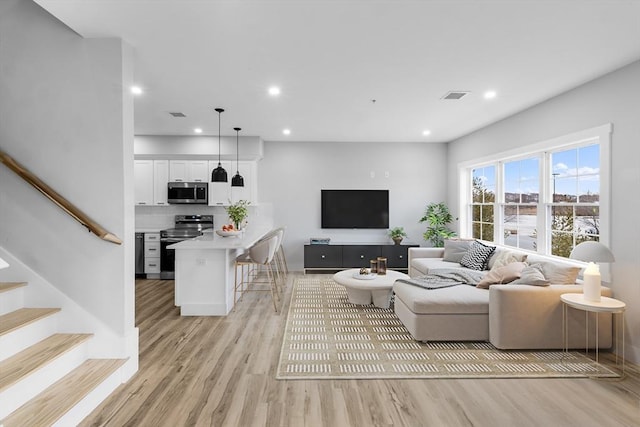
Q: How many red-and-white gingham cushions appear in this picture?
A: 0